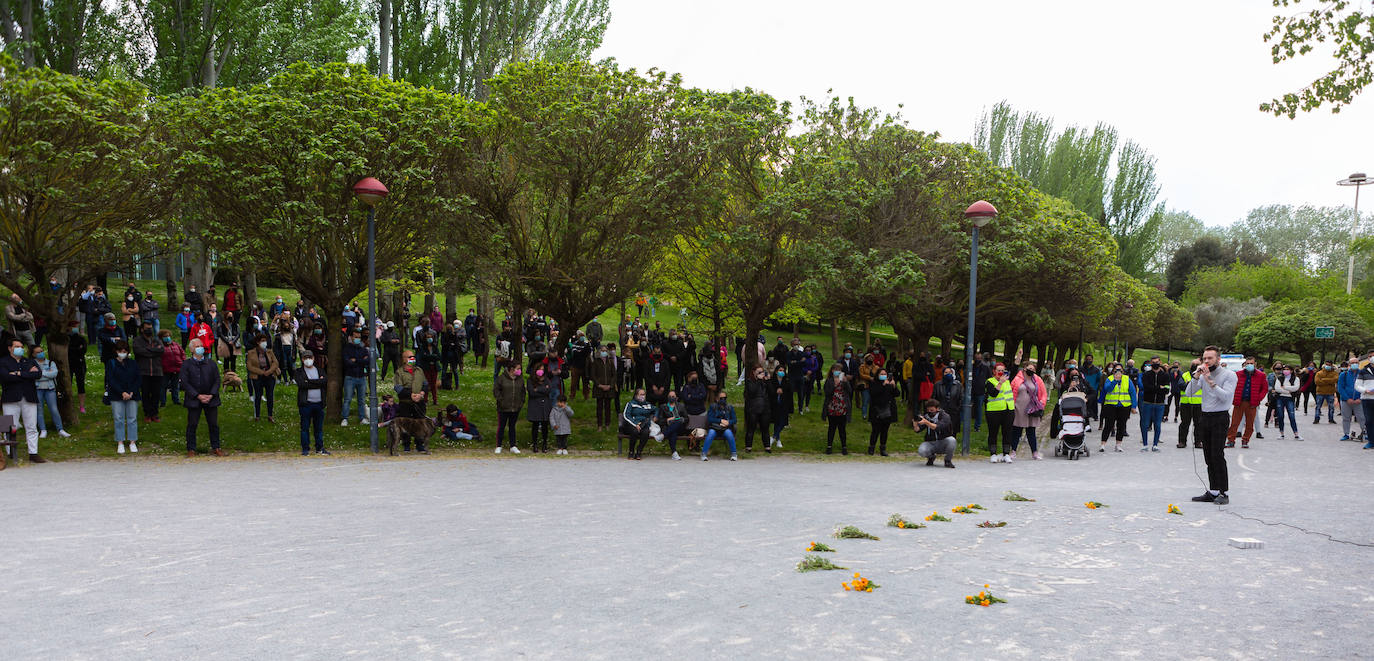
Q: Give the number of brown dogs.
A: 2